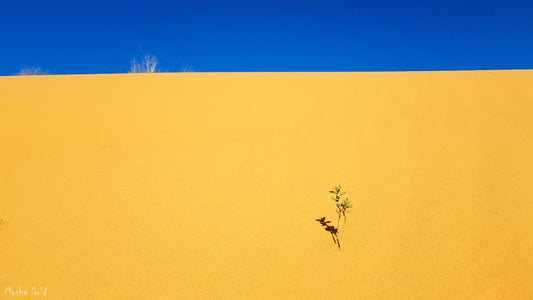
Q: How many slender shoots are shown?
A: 2